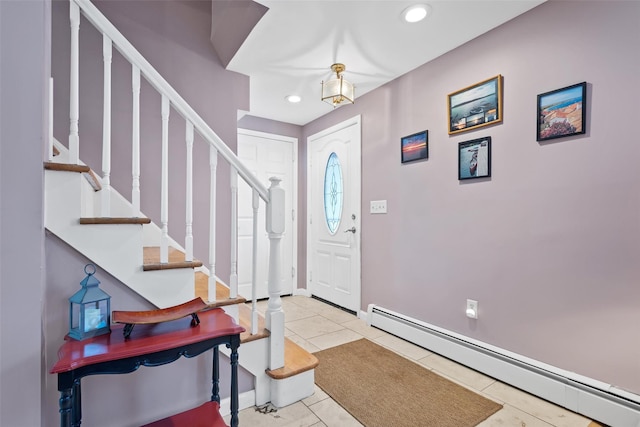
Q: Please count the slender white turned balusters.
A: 8